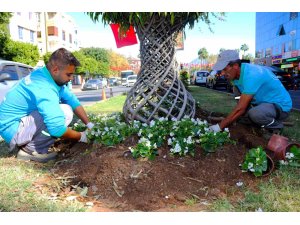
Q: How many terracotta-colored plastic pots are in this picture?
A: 3